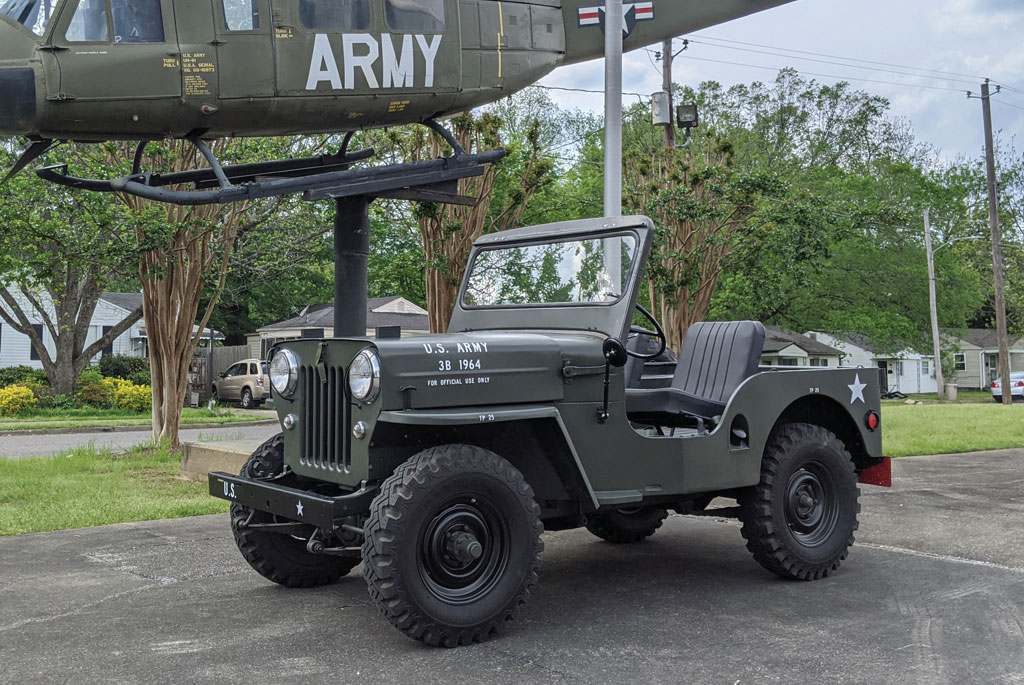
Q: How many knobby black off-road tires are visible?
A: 4